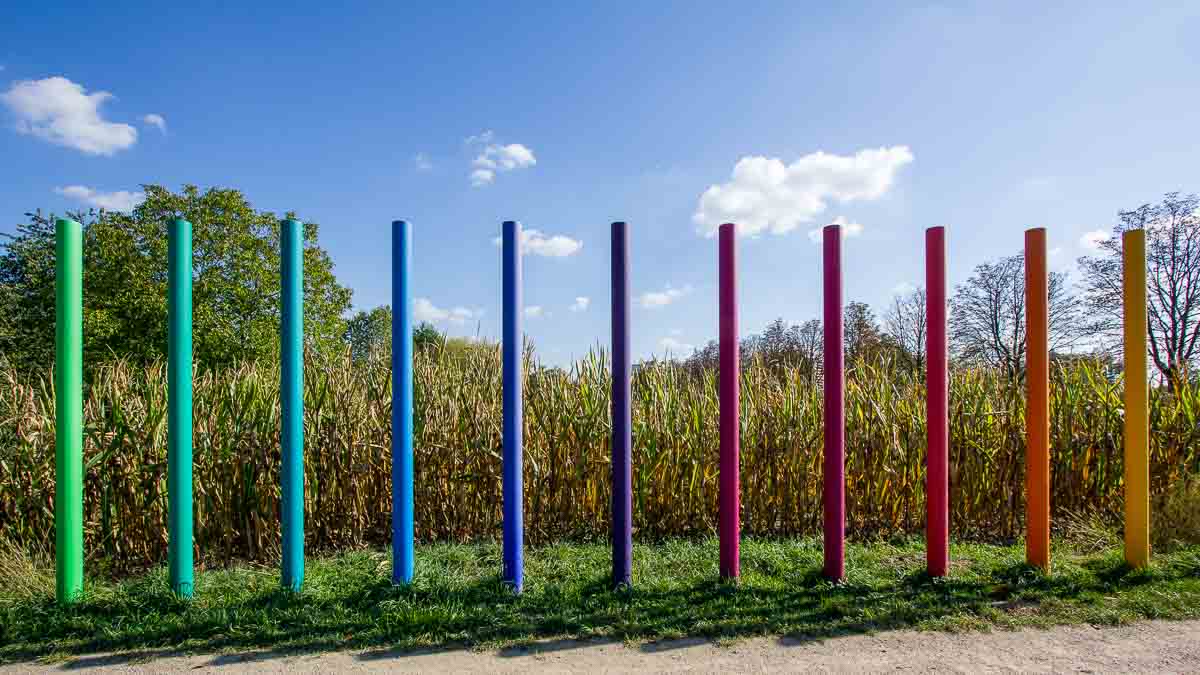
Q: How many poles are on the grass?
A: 11